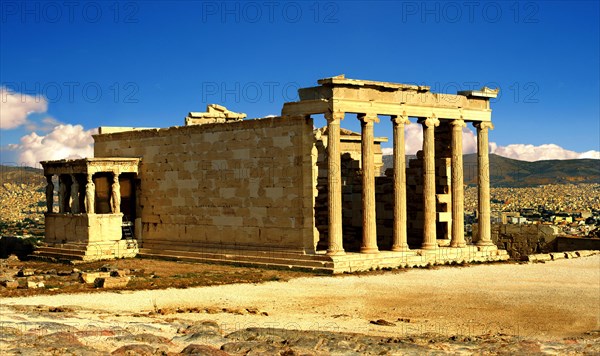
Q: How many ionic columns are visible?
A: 6